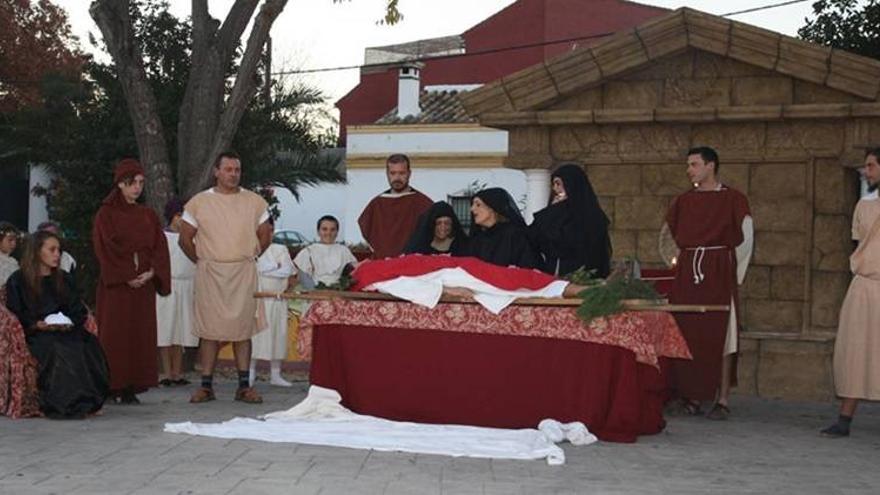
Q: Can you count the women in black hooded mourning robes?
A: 3